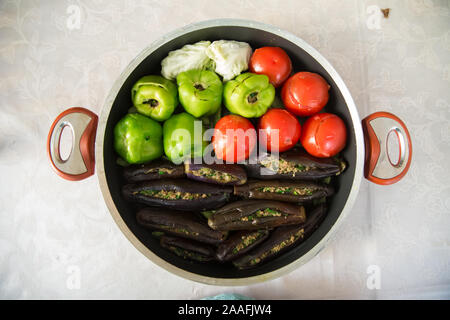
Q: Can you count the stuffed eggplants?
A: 10